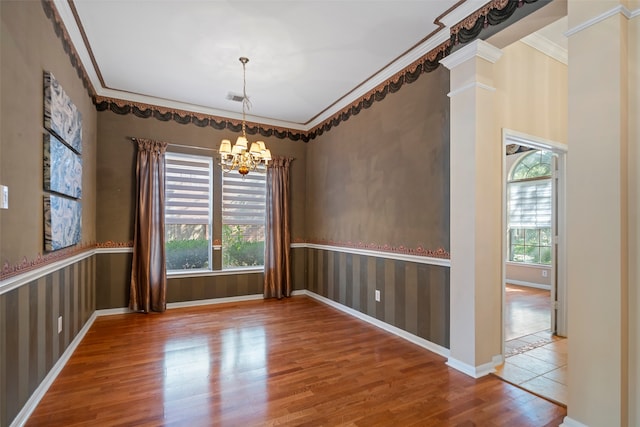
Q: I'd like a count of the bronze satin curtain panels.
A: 2